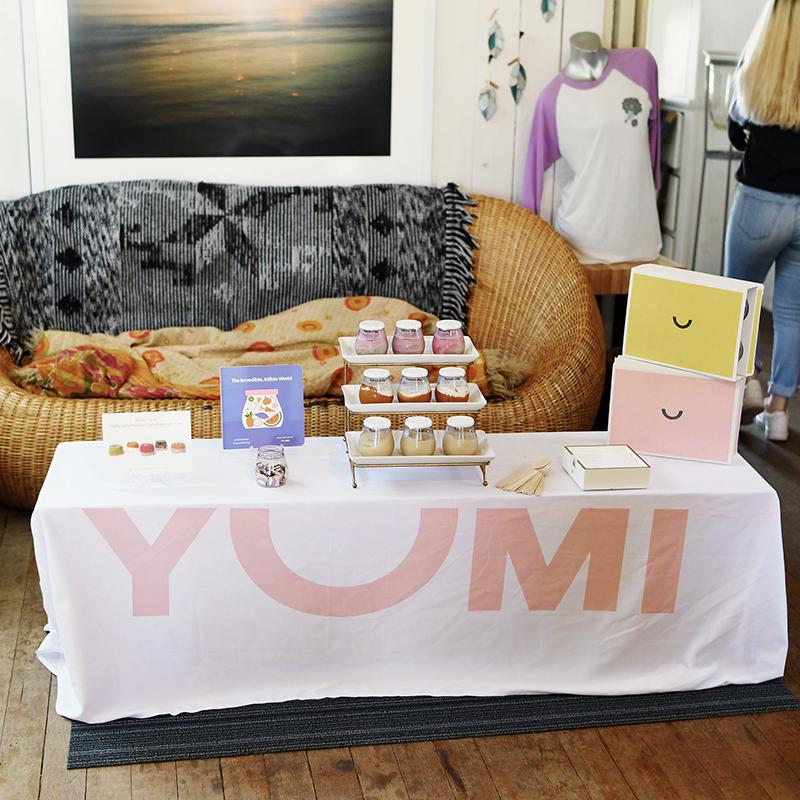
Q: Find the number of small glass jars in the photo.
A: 10